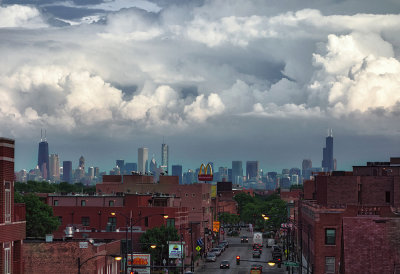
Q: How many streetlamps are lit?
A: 7